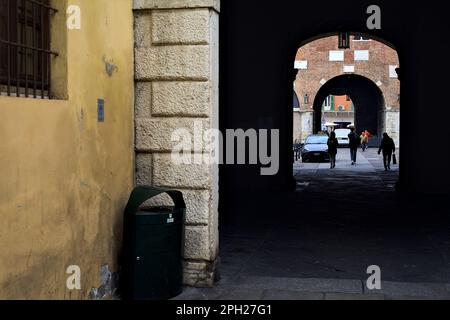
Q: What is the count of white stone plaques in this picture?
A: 5